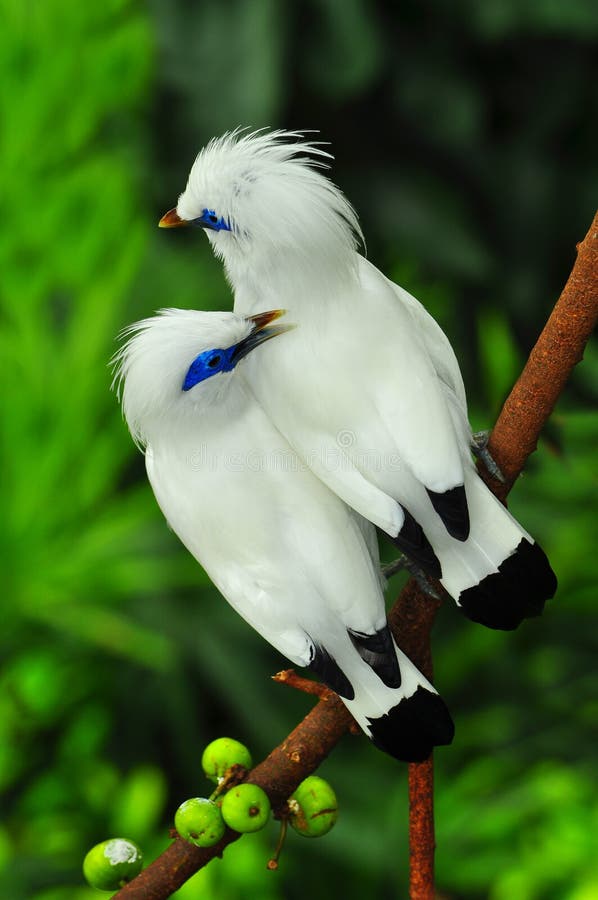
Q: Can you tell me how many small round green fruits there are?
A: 5